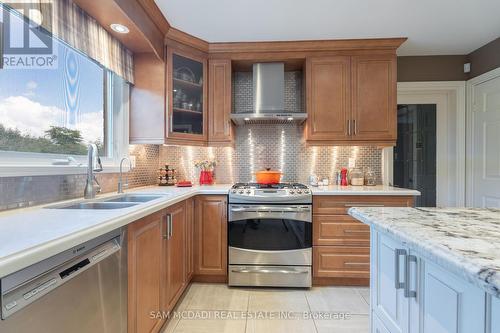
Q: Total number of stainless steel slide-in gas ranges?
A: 1